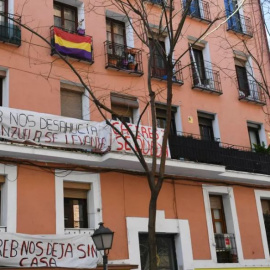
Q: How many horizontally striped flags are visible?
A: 1